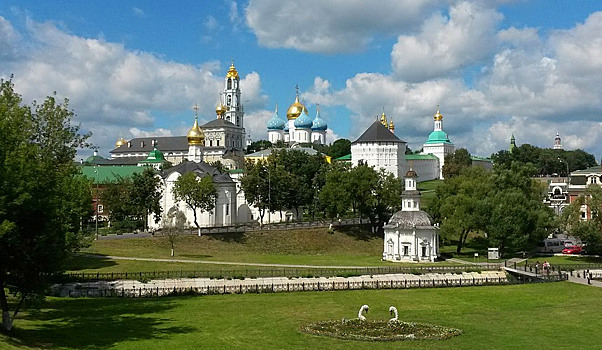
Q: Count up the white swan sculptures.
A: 2